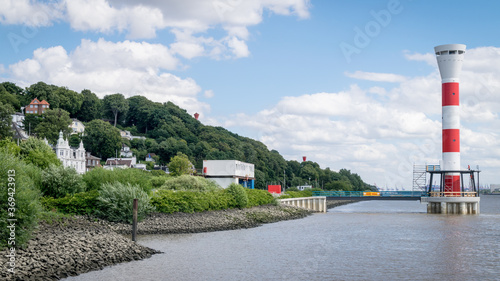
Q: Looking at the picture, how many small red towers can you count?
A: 2